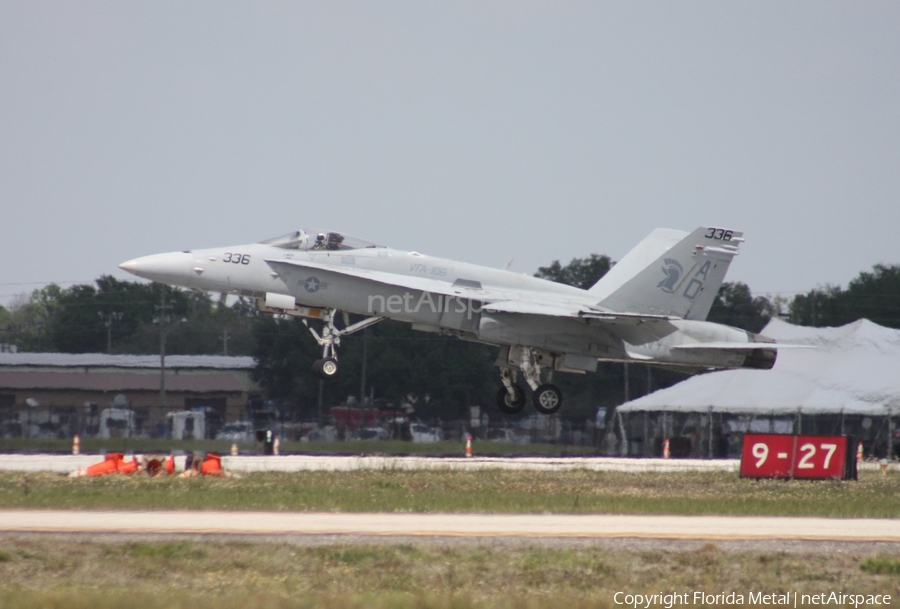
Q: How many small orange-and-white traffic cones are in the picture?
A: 5